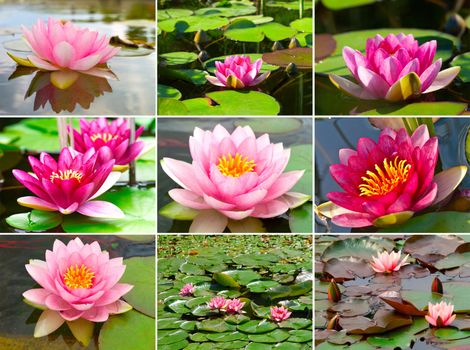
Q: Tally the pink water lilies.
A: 14